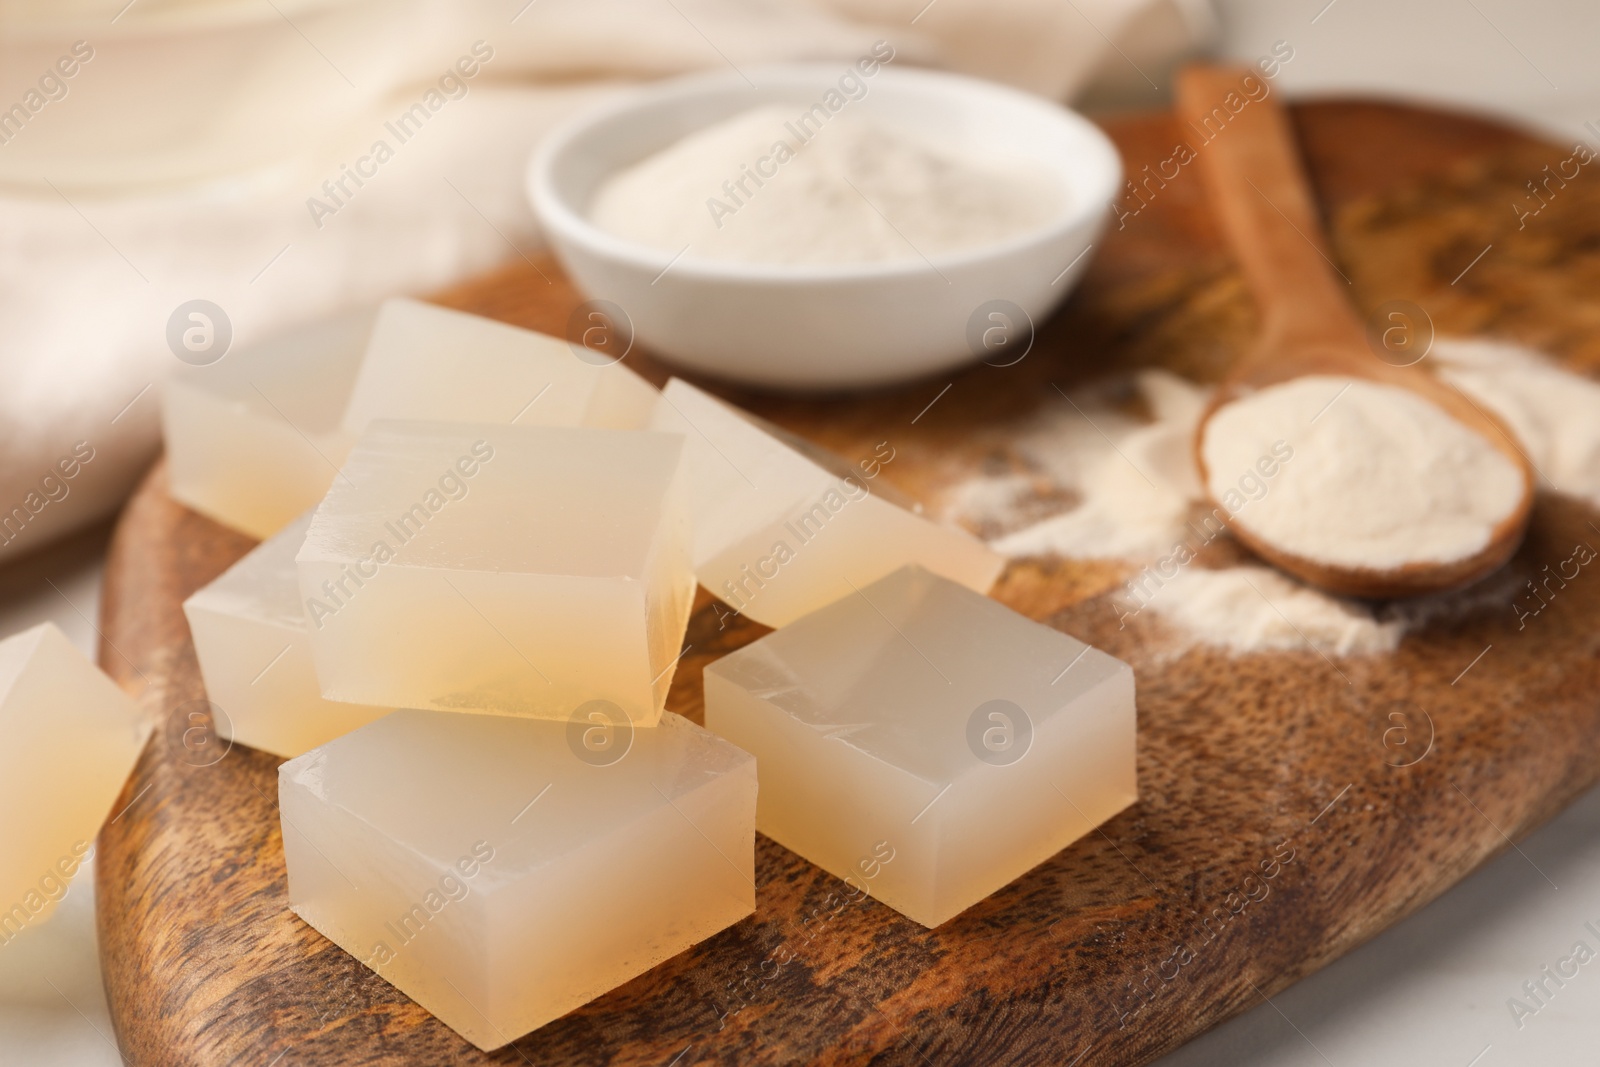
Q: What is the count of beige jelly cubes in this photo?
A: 8